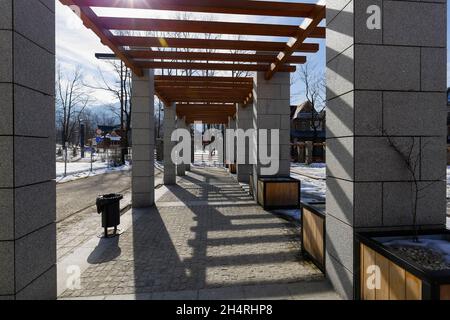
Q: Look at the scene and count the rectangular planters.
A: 3